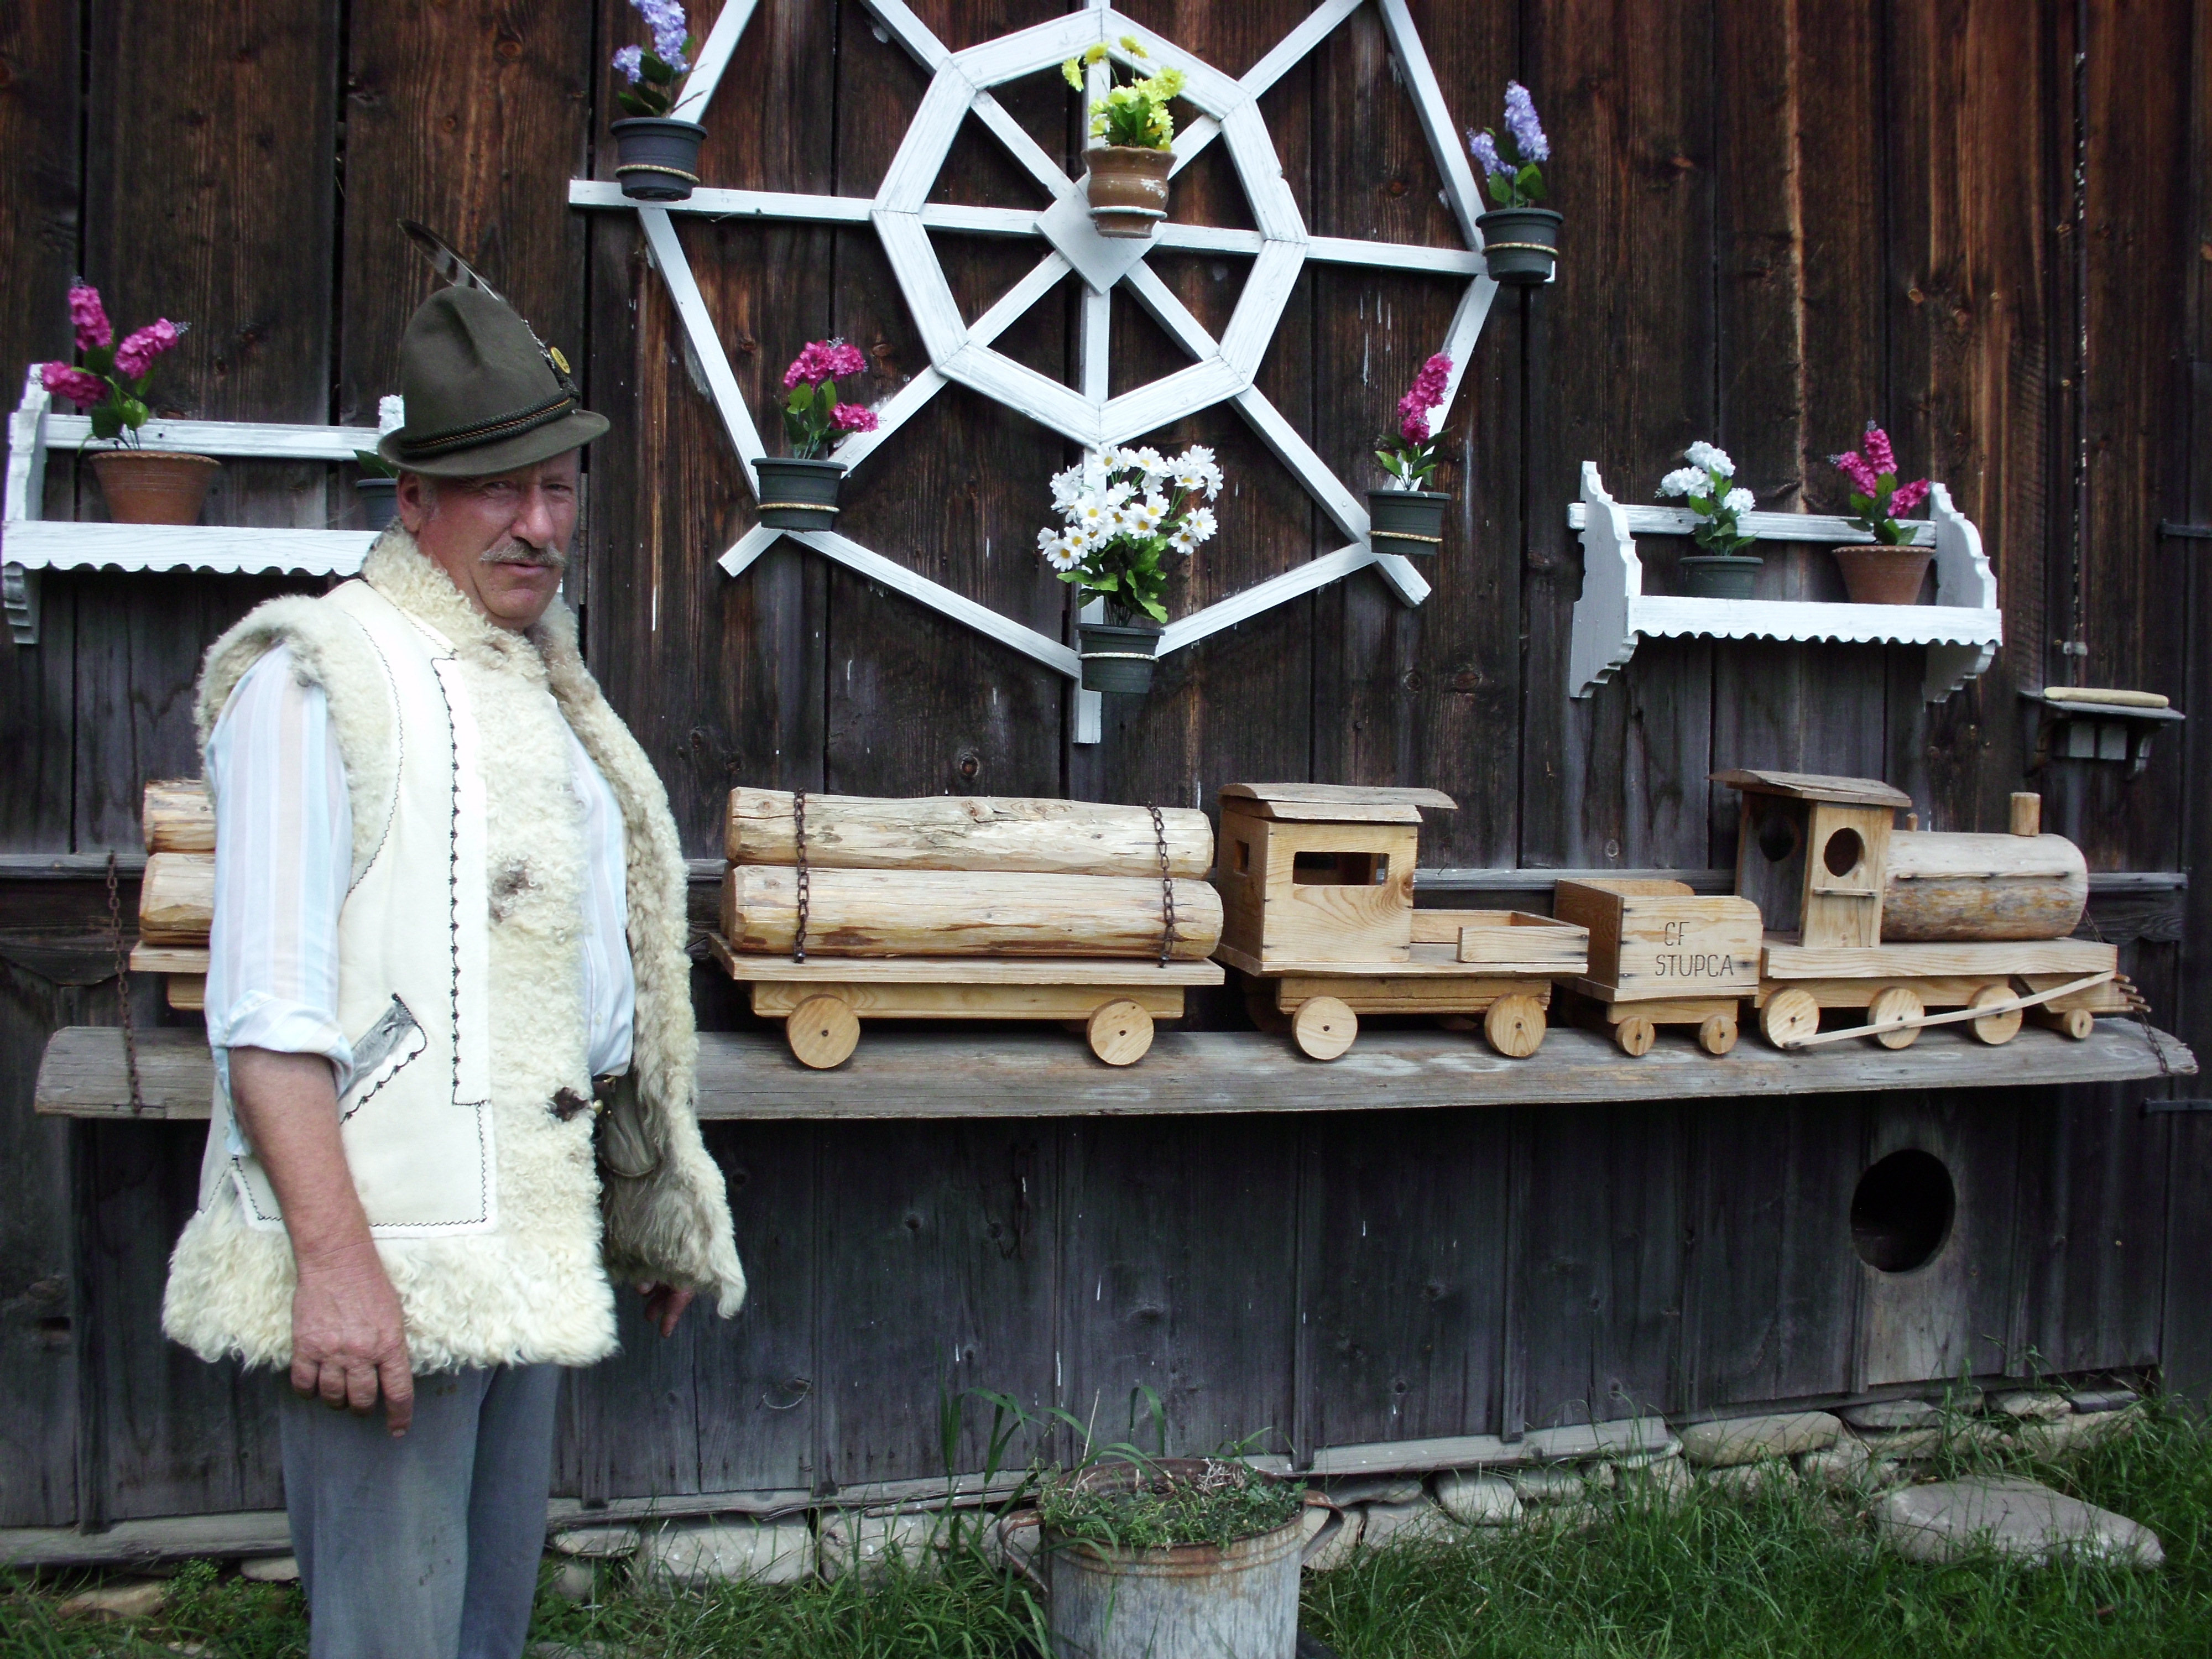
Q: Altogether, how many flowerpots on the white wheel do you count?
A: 6